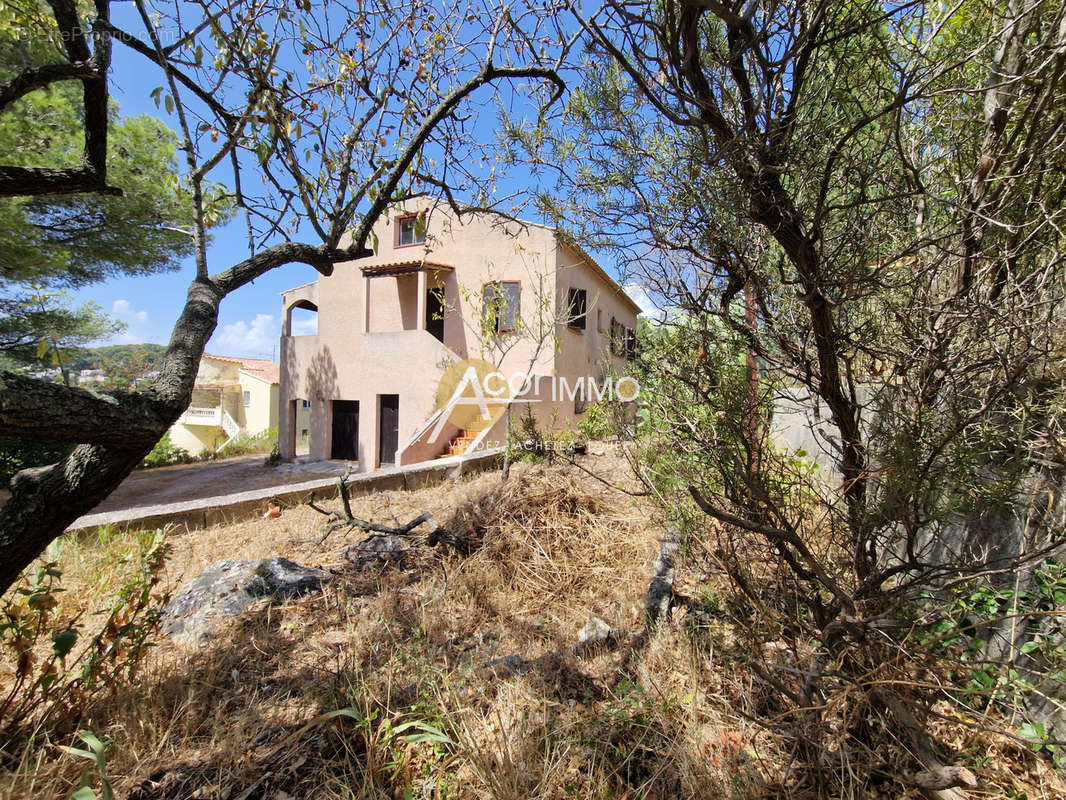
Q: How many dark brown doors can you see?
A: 3